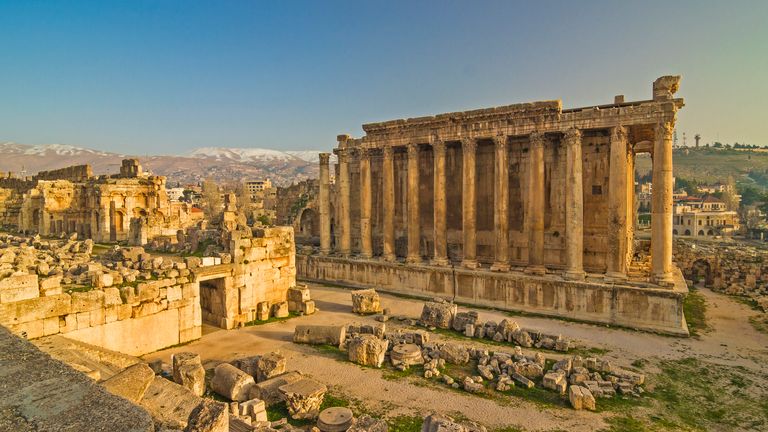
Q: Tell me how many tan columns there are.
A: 12